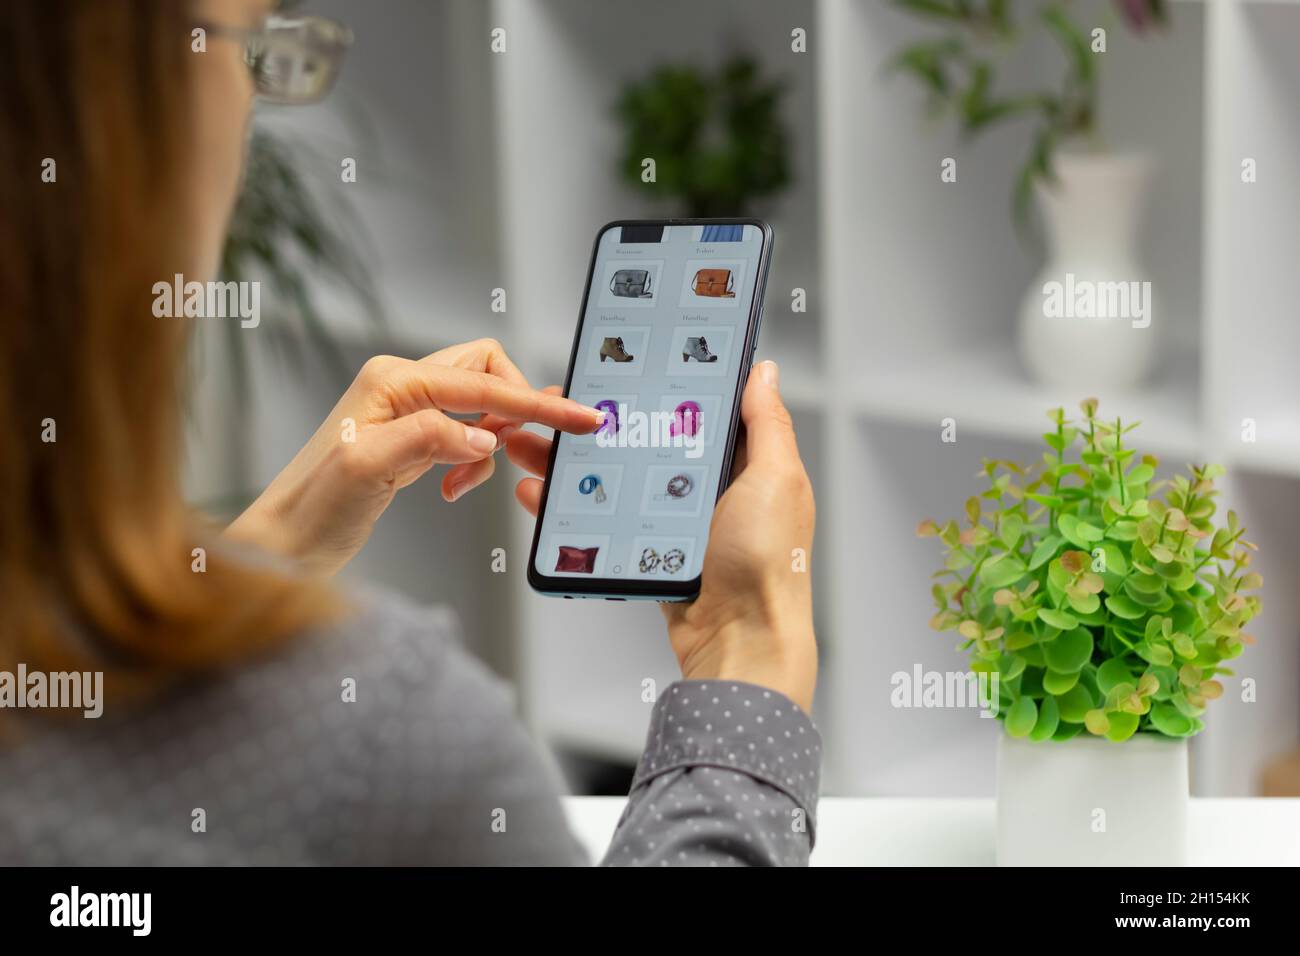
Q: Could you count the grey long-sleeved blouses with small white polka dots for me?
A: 1